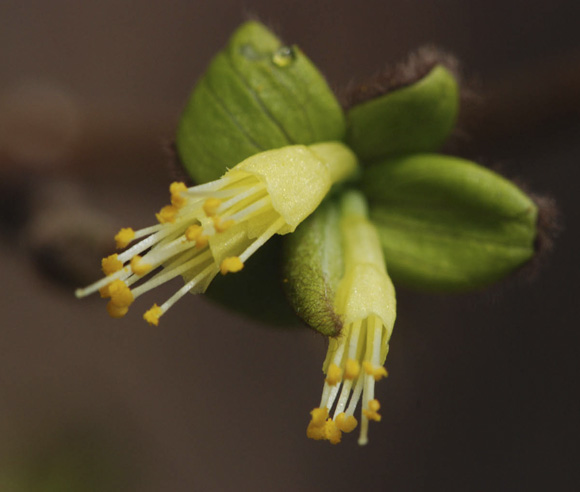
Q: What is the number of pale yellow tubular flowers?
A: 2